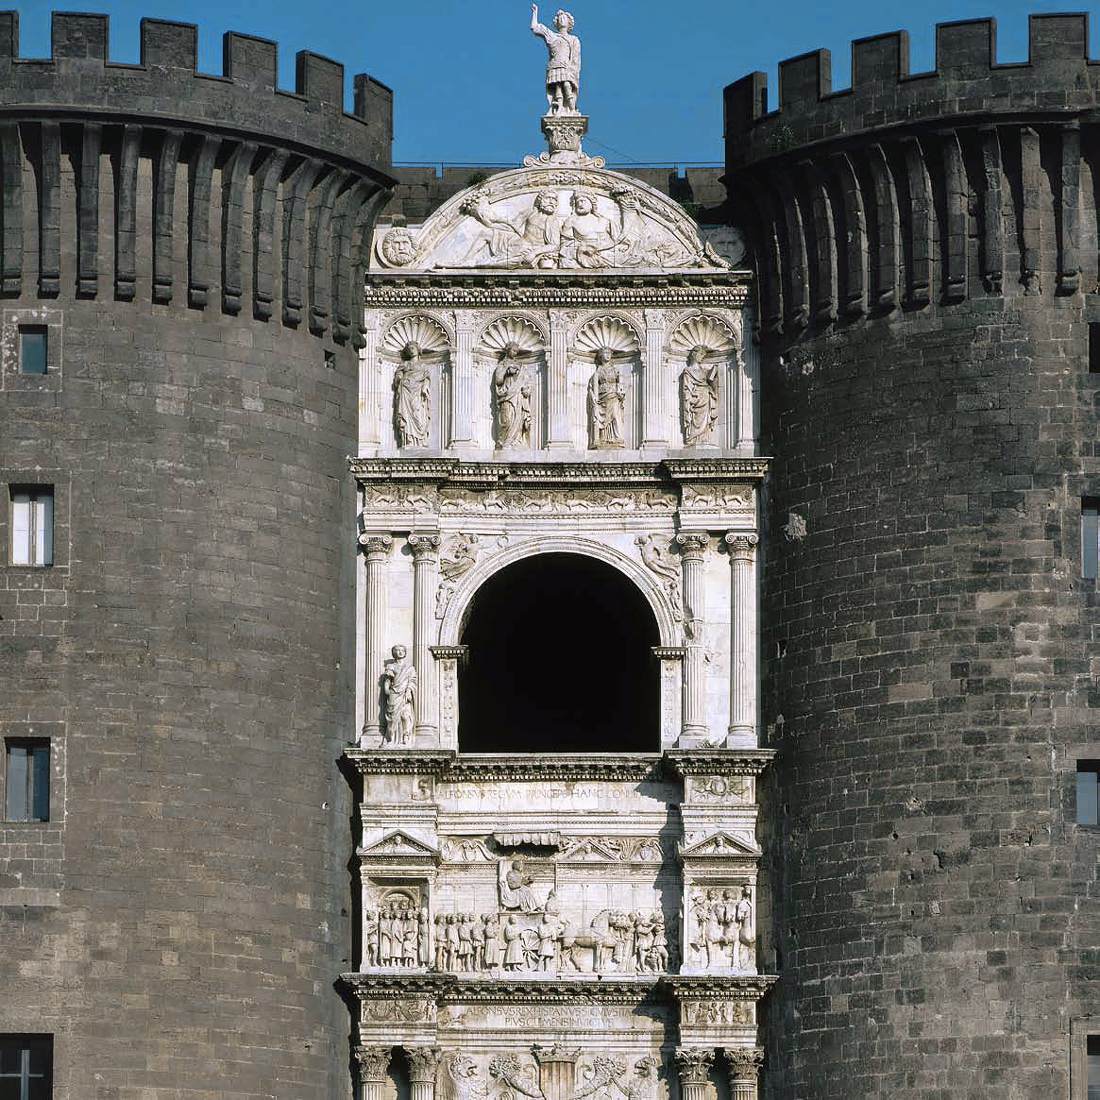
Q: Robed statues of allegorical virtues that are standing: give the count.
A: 4